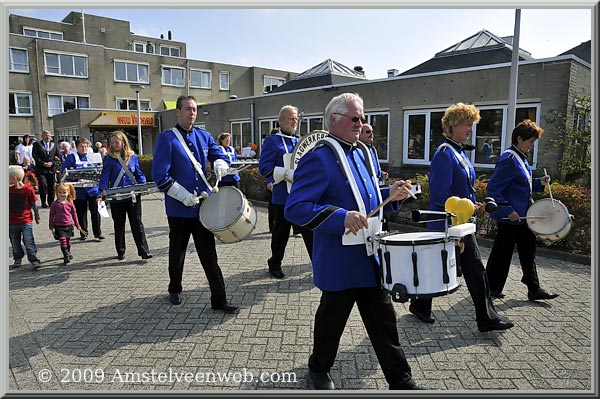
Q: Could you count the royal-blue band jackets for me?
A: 9